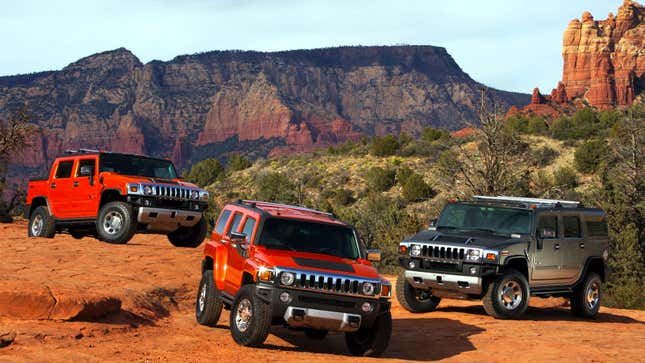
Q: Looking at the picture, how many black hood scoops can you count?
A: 3